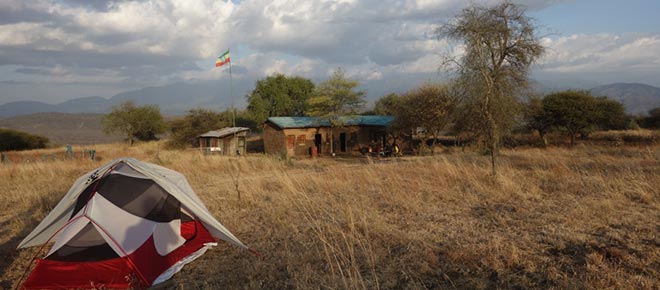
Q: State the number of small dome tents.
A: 1